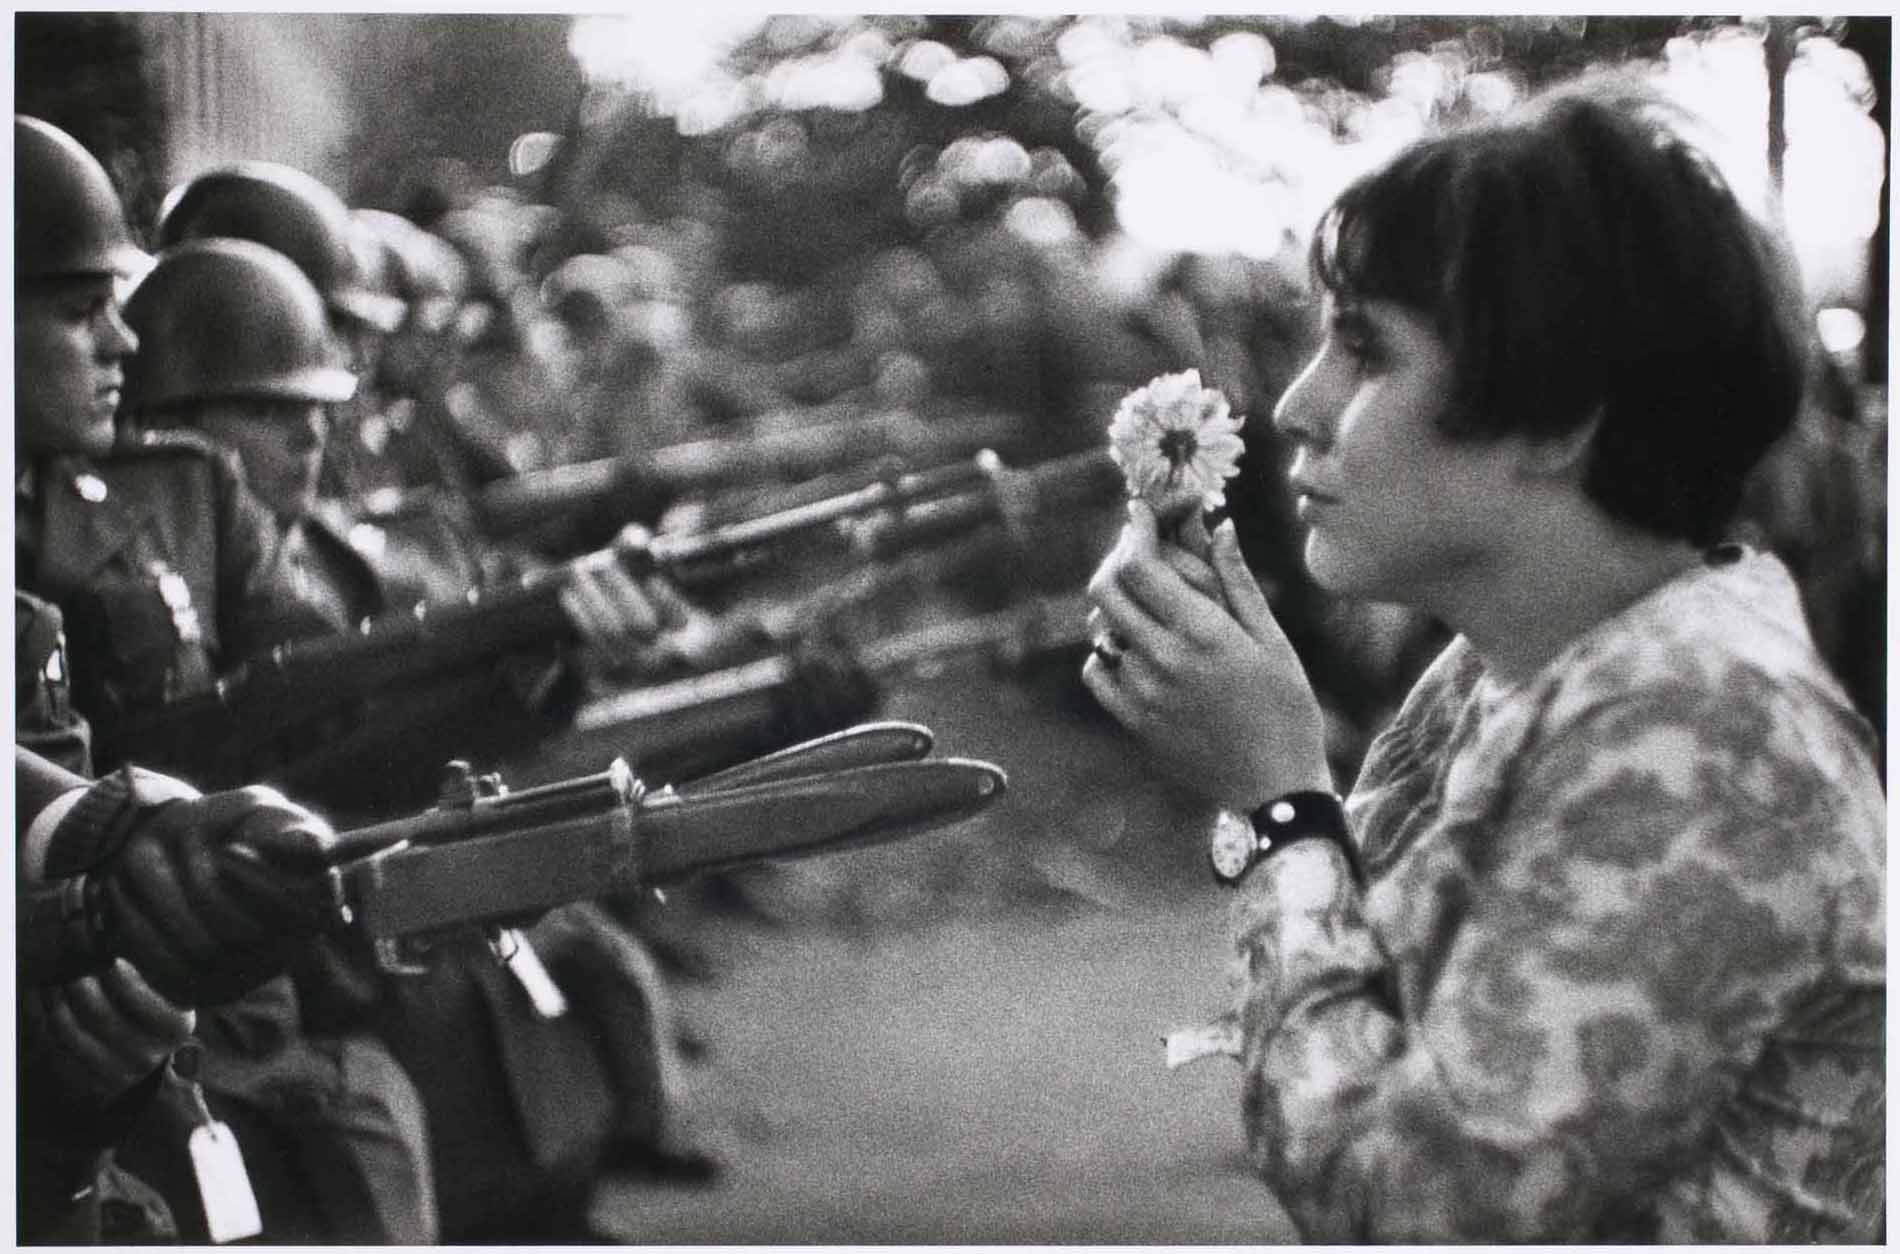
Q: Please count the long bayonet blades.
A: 2